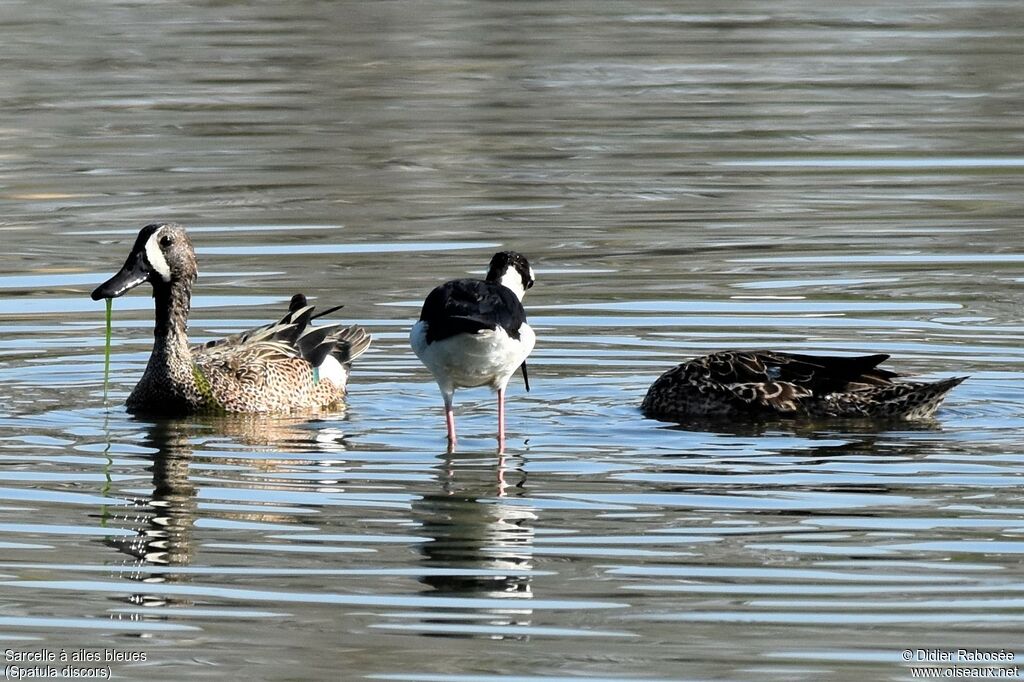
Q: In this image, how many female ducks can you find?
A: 1